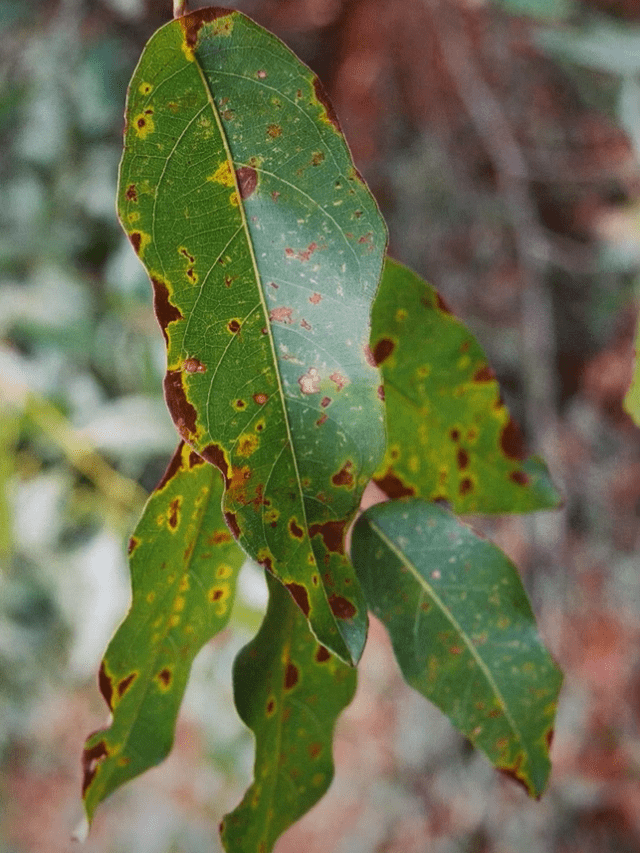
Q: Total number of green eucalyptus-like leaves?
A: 5